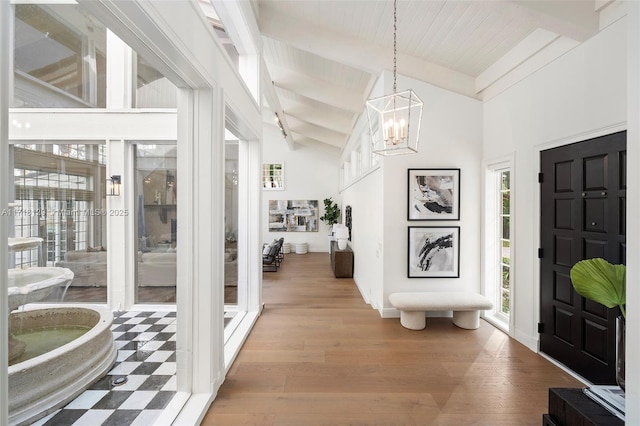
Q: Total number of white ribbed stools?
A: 2